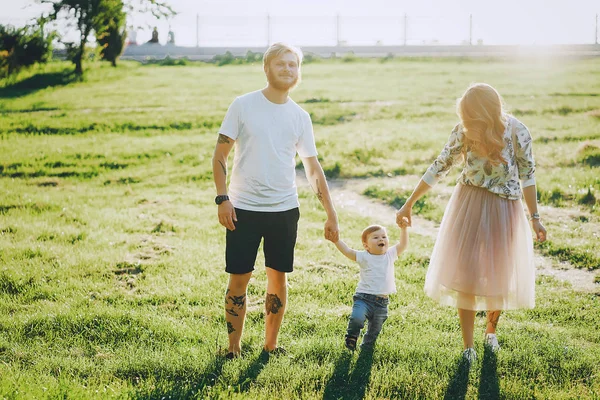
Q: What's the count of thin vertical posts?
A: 6